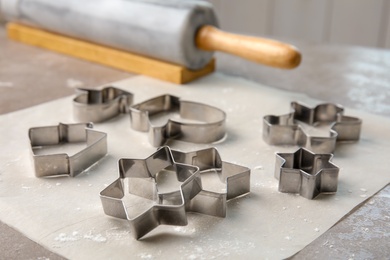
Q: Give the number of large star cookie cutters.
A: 1